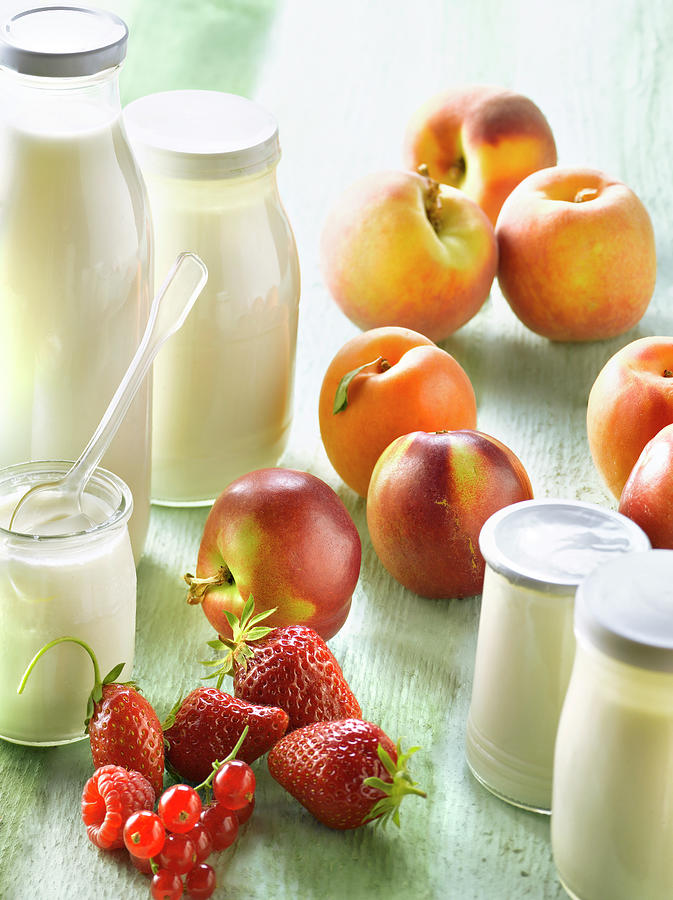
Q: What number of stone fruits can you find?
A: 8